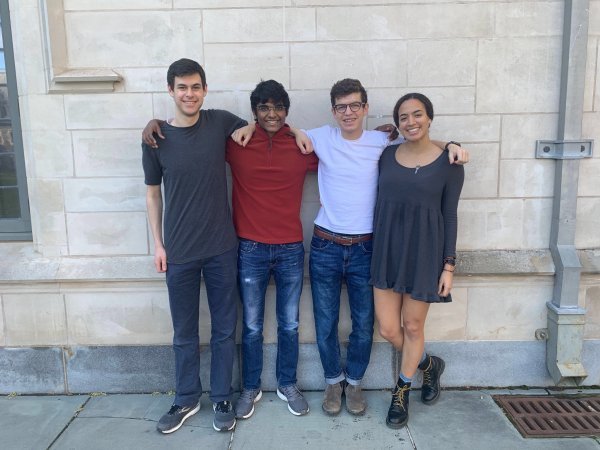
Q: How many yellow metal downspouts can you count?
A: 0